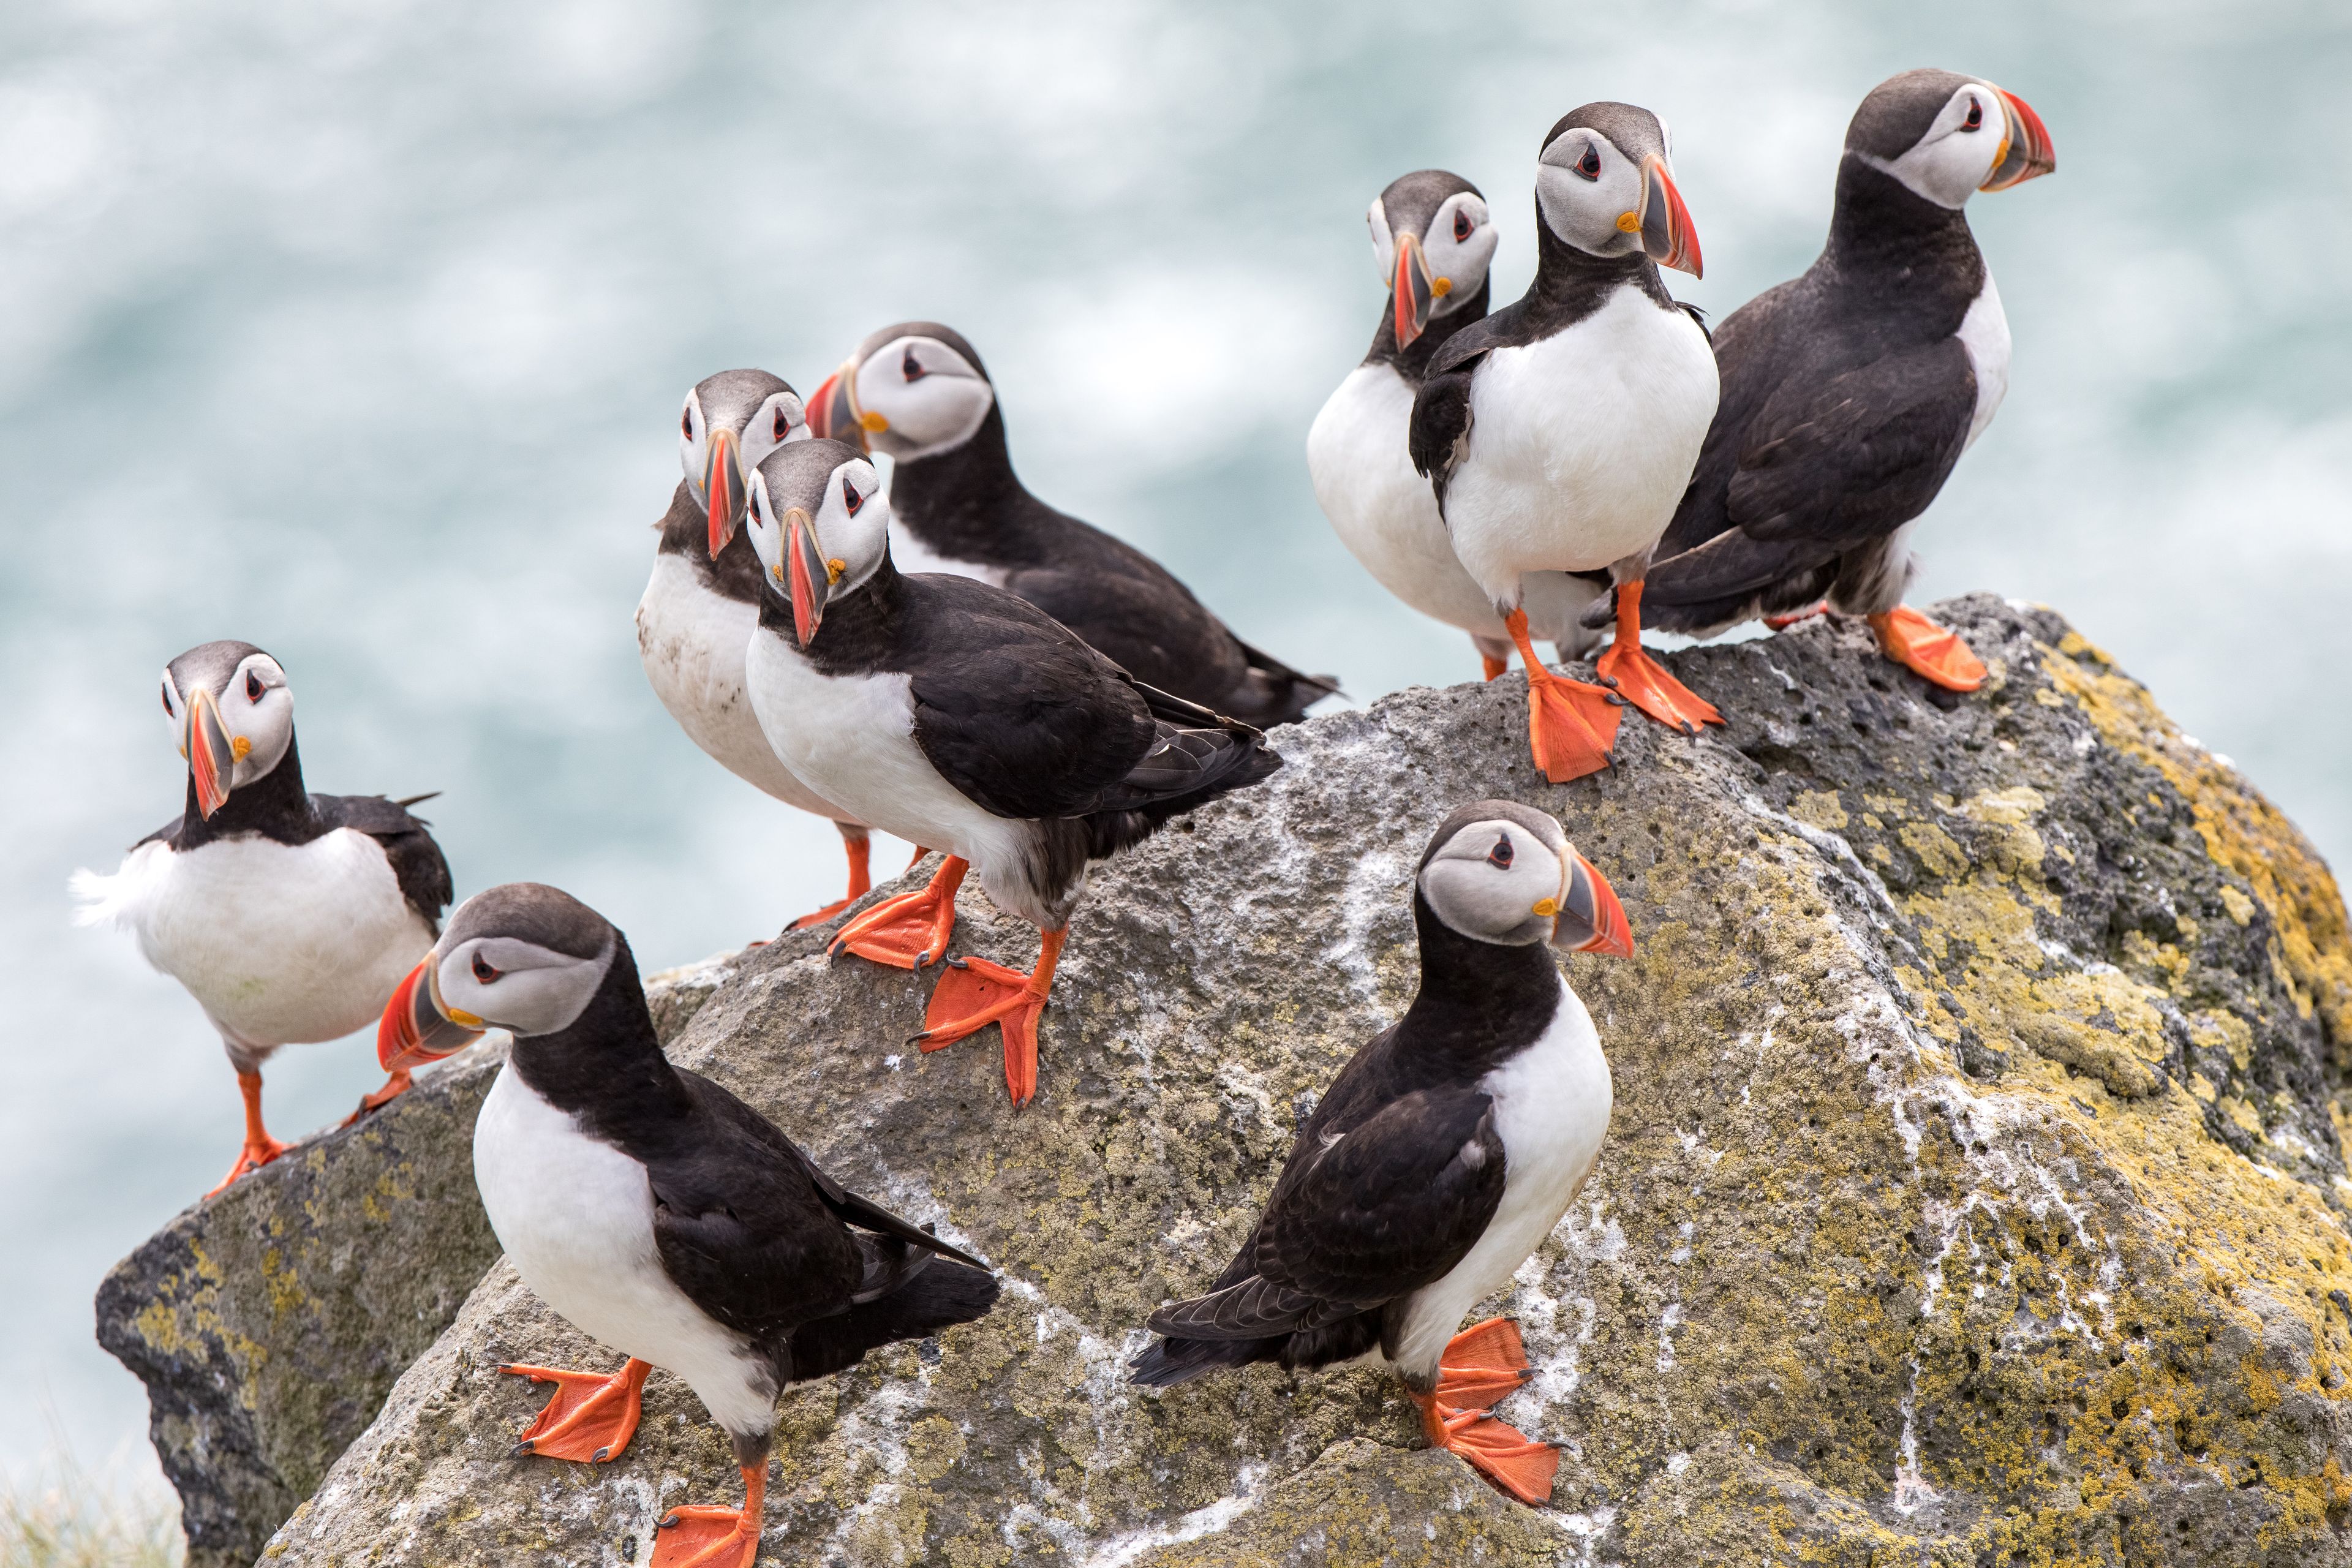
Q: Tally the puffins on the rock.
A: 9